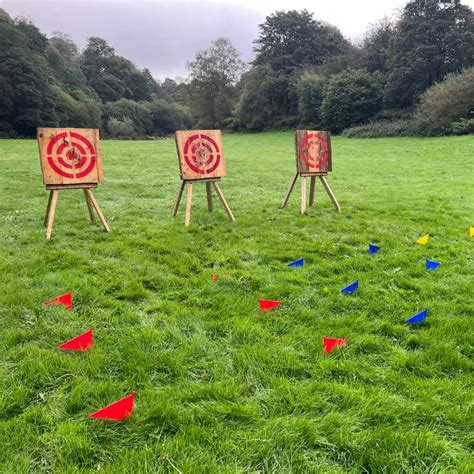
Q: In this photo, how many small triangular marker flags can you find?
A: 13